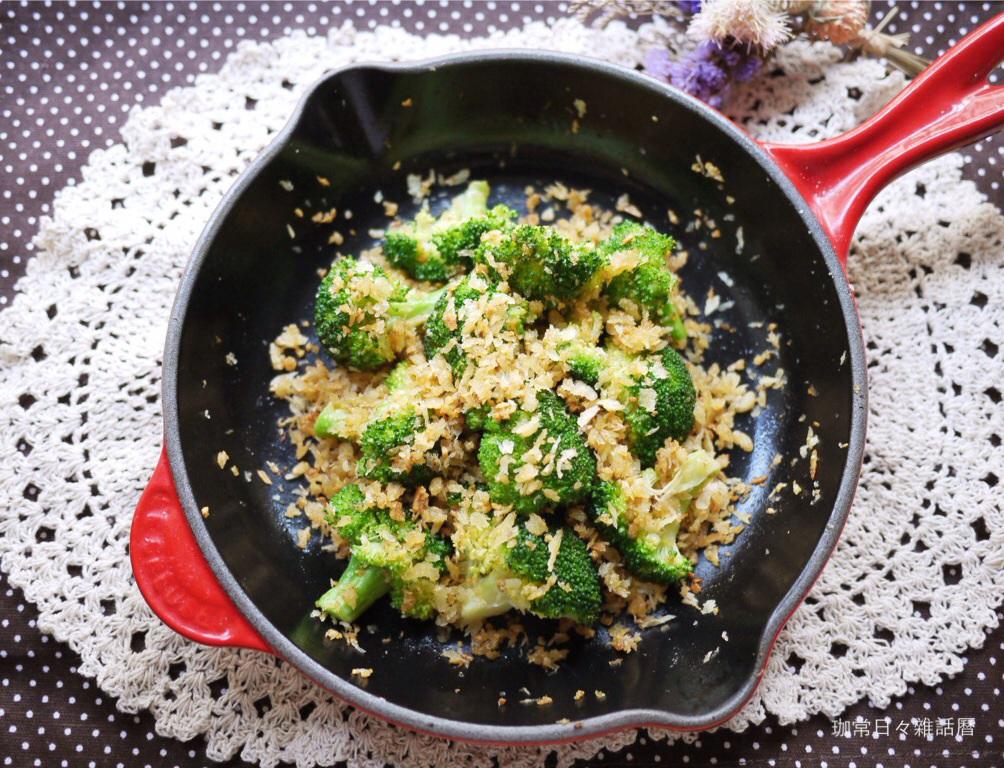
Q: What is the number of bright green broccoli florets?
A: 11